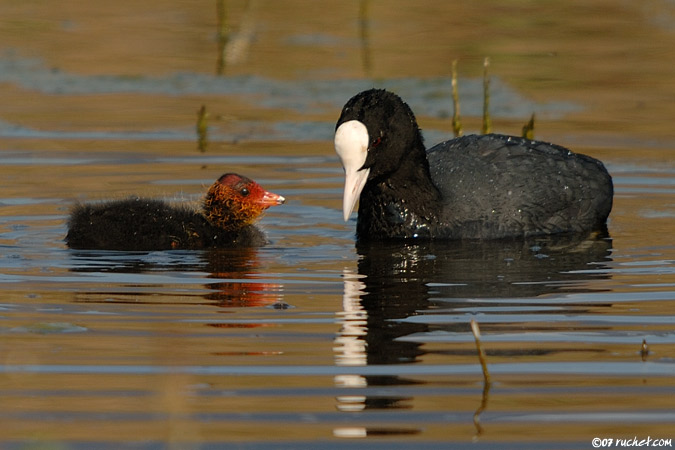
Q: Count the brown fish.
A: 0